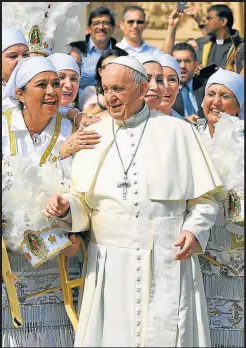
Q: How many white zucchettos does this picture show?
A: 1